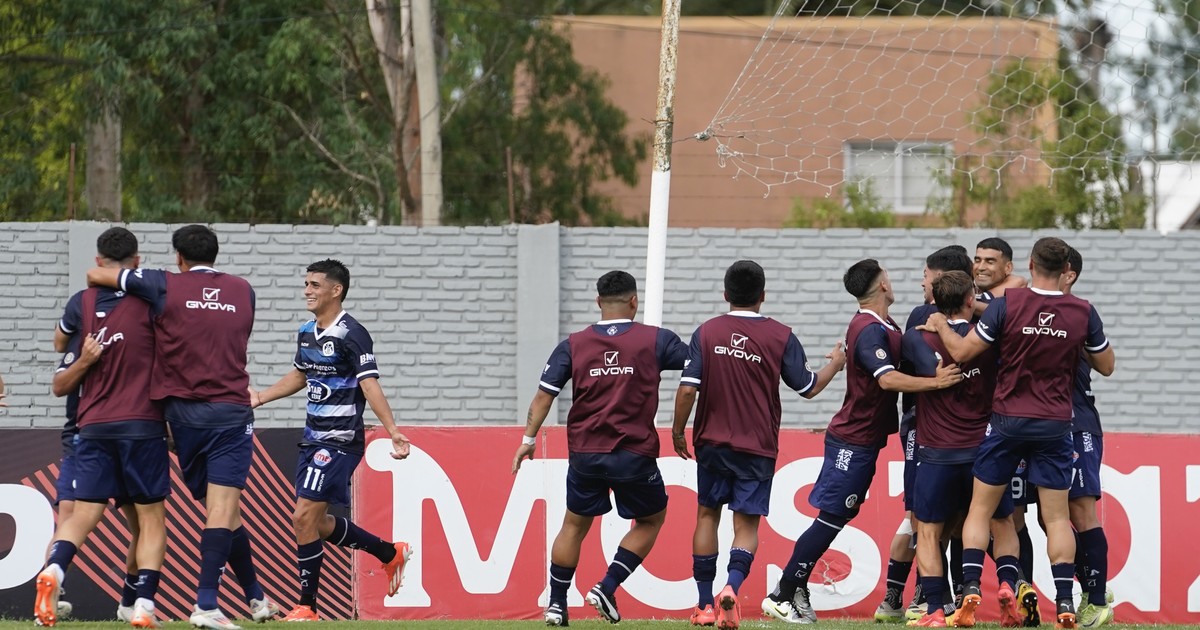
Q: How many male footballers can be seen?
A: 12